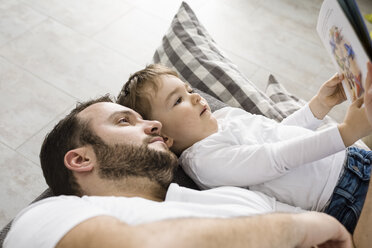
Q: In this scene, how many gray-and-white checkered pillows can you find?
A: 2